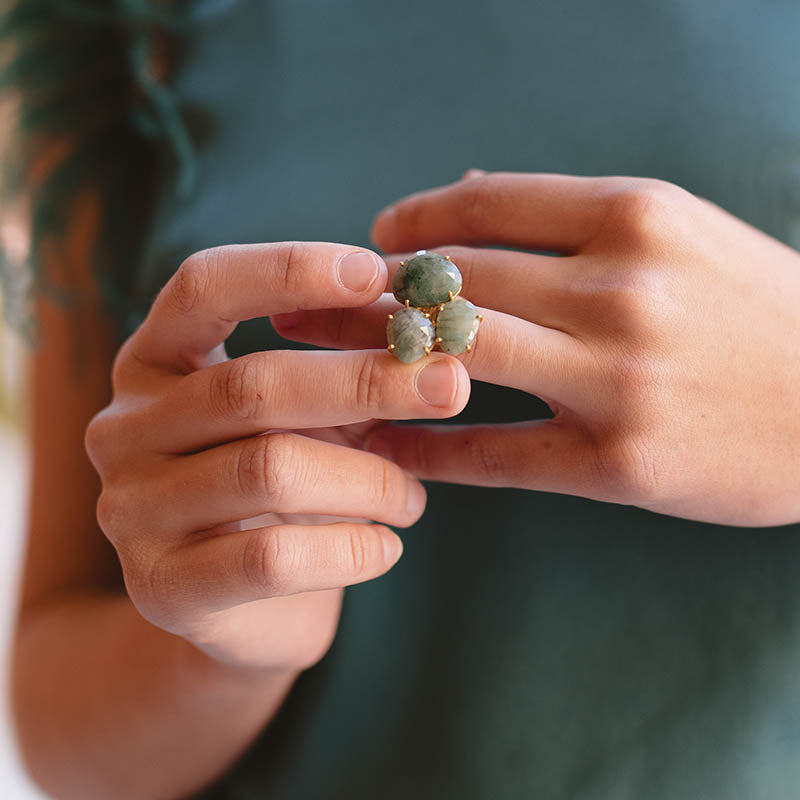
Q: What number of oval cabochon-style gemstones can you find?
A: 3